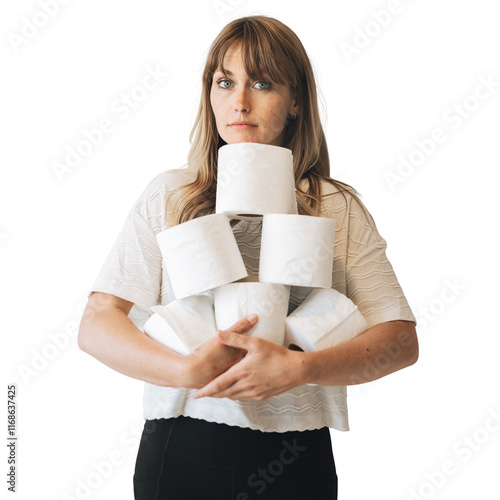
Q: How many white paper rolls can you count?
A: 6